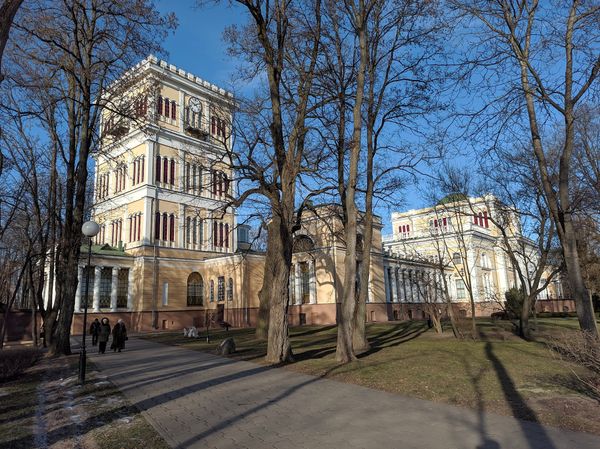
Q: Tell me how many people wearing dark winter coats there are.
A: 3